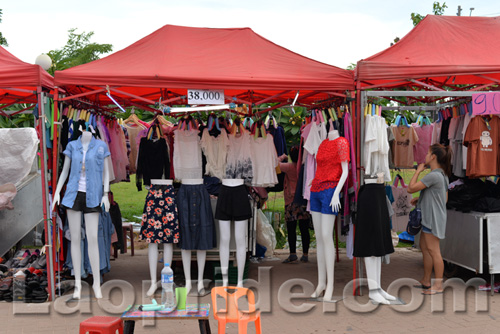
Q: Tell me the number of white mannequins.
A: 6